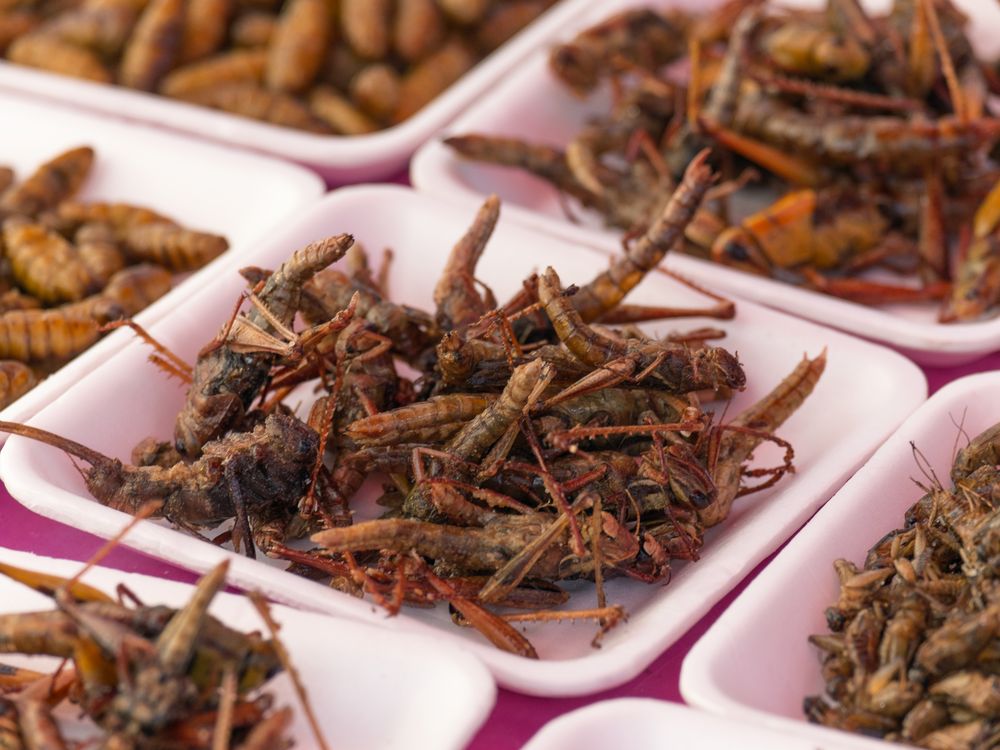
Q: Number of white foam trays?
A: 7